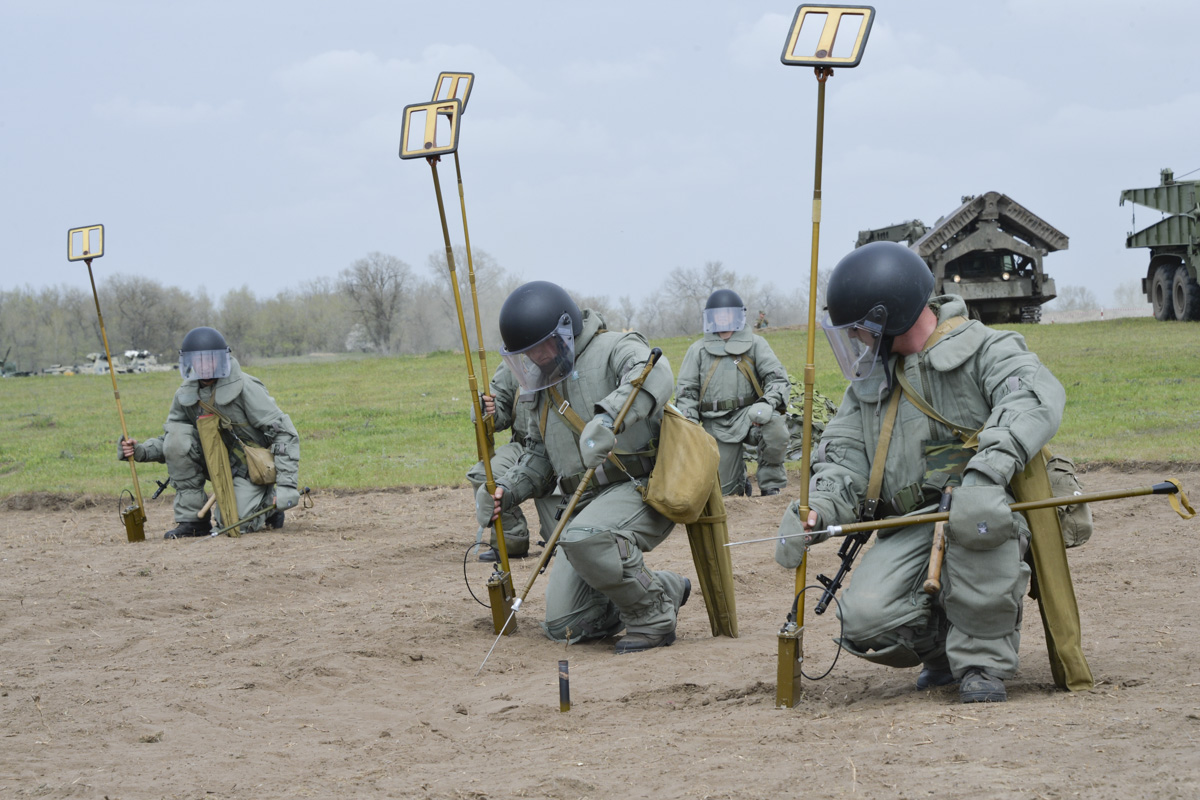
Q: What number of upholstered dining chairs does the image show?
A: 0